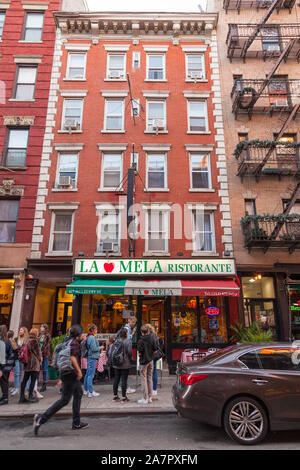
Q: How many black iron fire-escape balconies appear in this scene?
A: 5